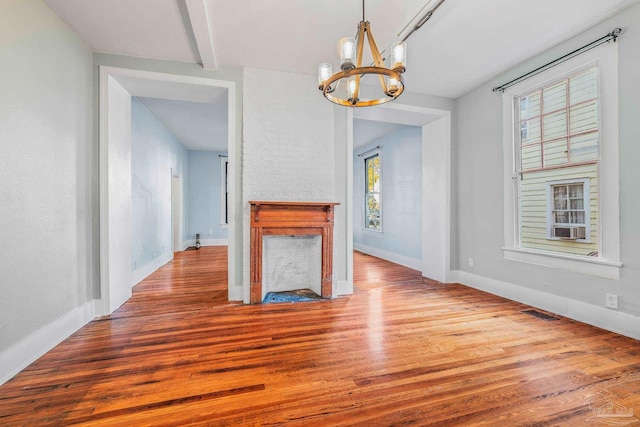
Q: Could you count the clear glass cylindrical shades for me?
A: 5